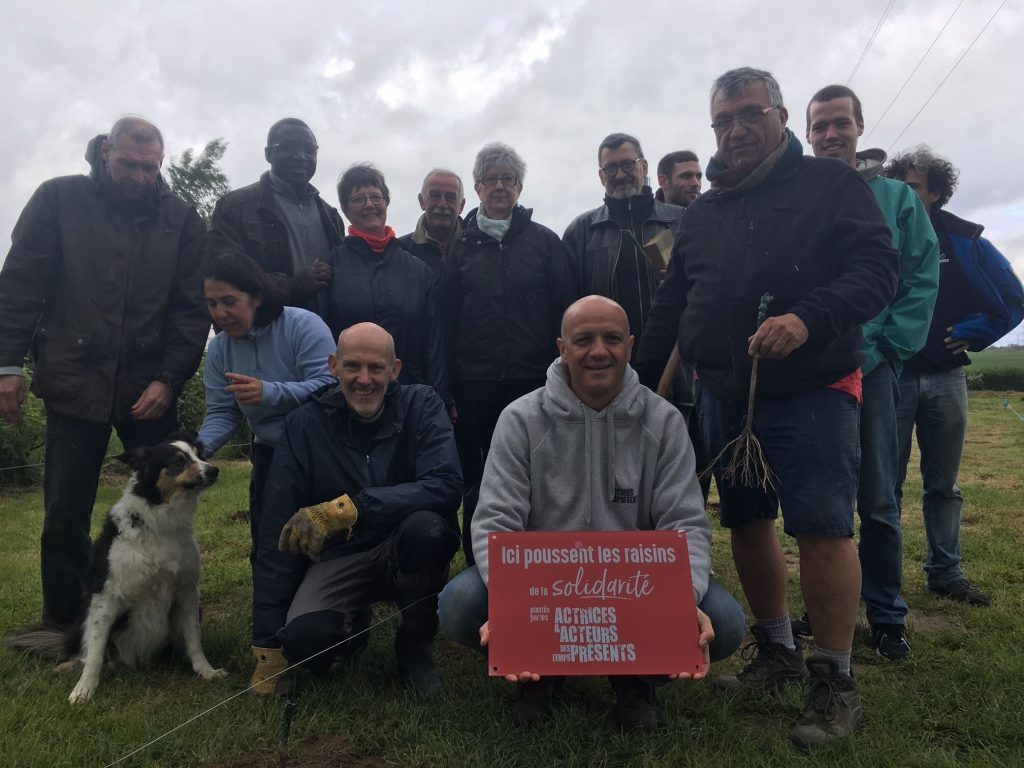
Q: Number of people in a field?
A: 13